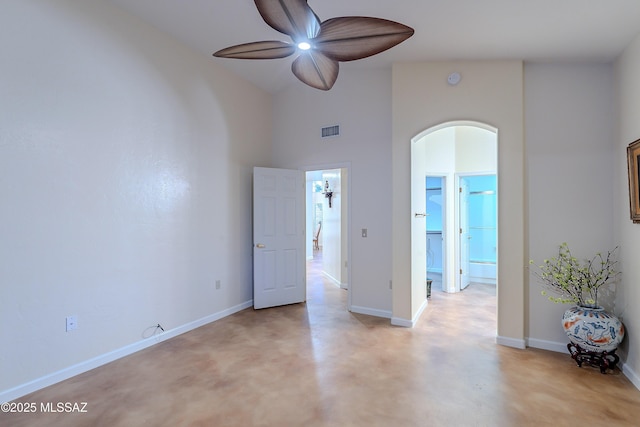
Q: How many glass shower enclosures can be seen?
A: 1